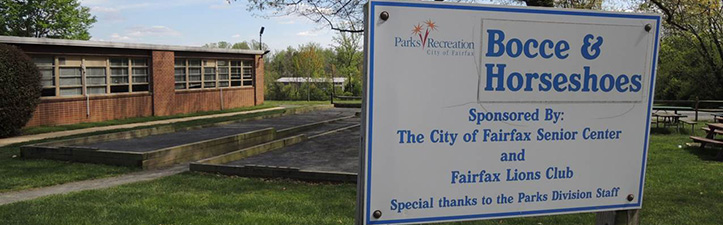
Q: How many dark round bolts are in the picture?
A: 4